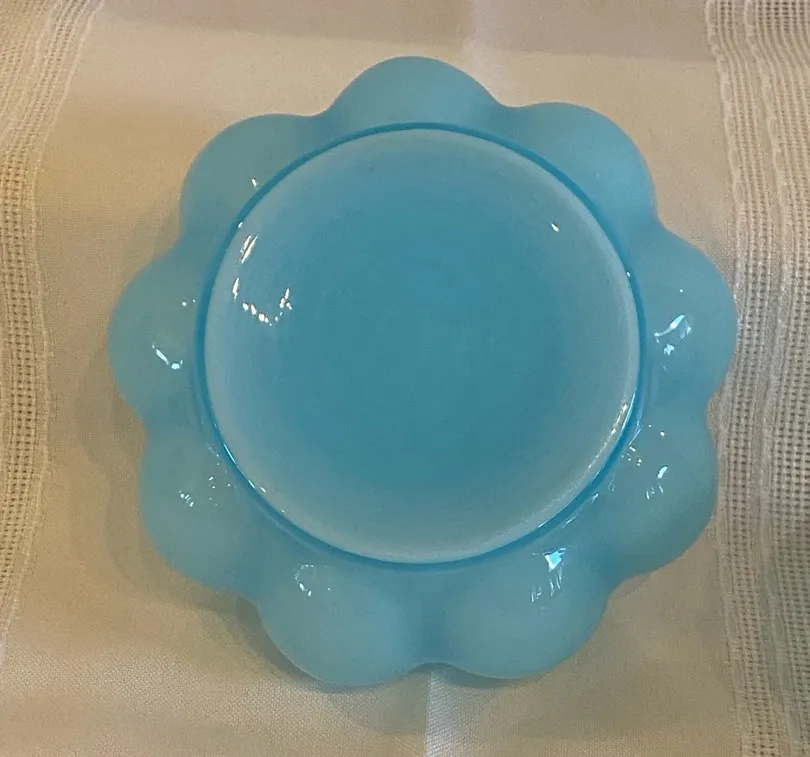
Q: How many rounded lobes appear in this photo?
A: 9